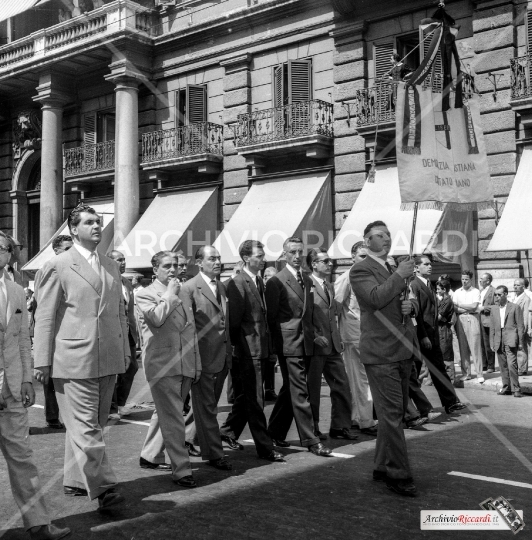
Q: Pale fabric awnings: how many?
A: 5